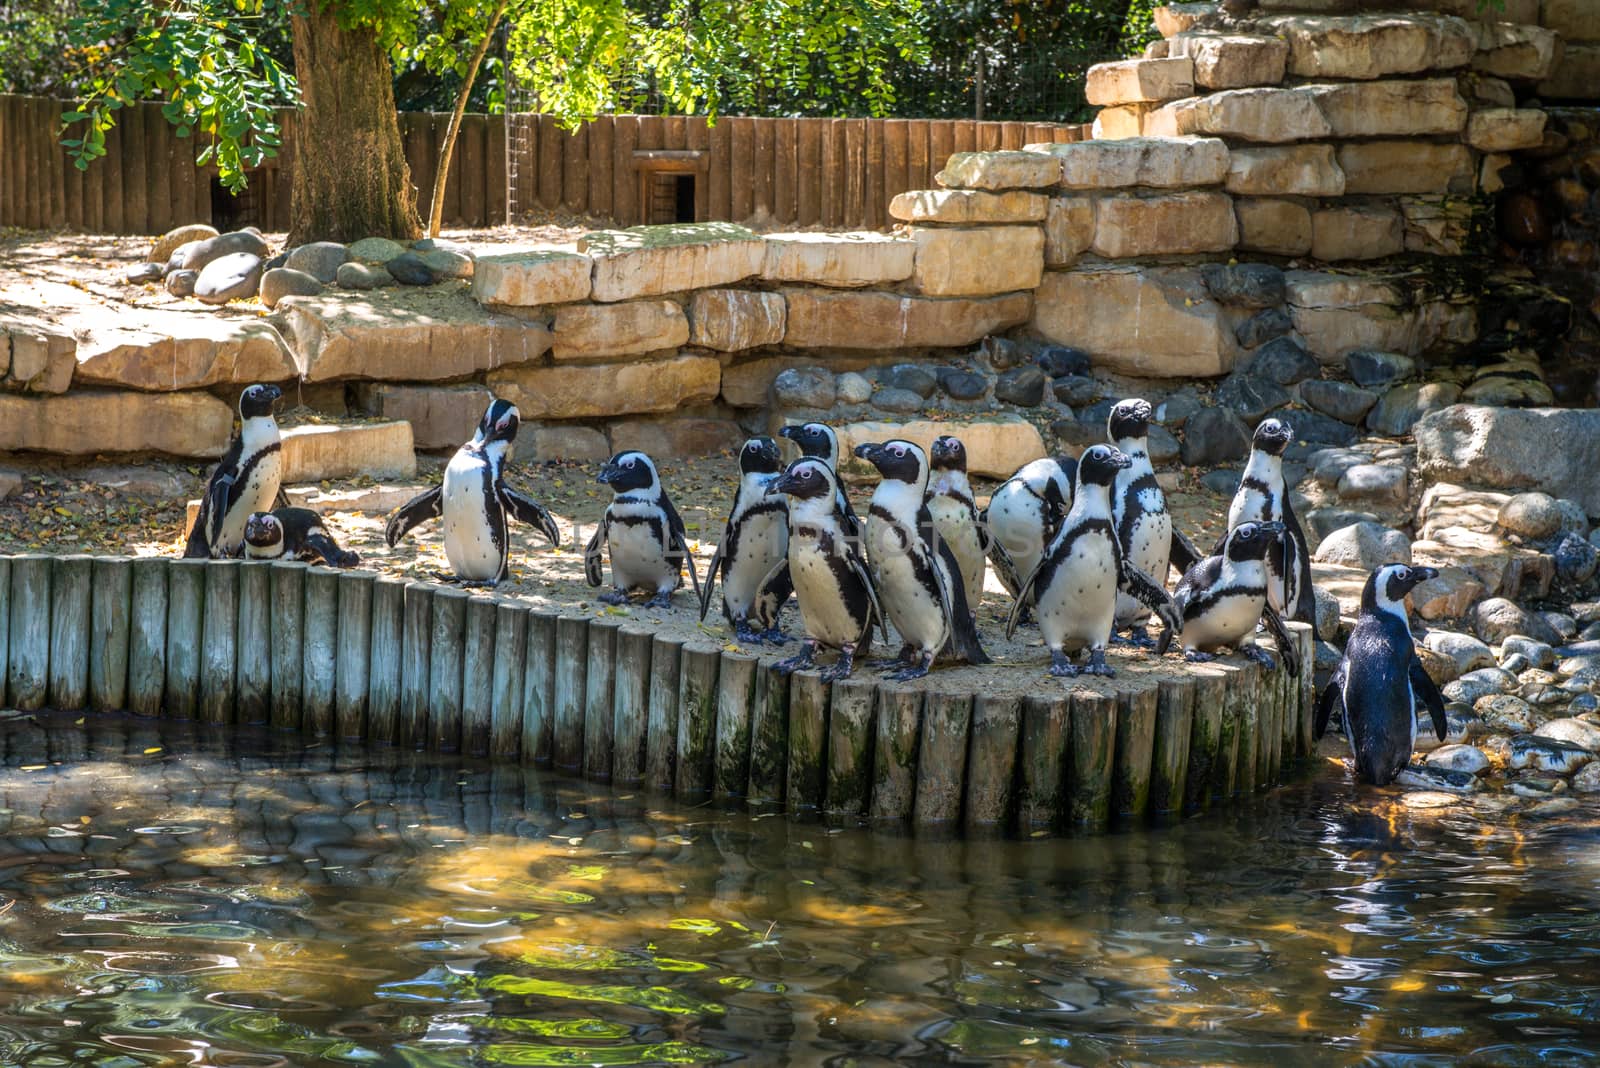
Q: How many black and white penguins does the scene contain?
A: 15